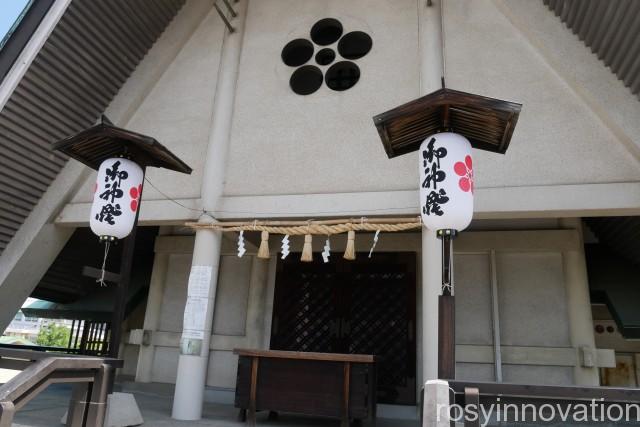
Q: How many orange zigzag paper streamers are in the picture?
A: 0